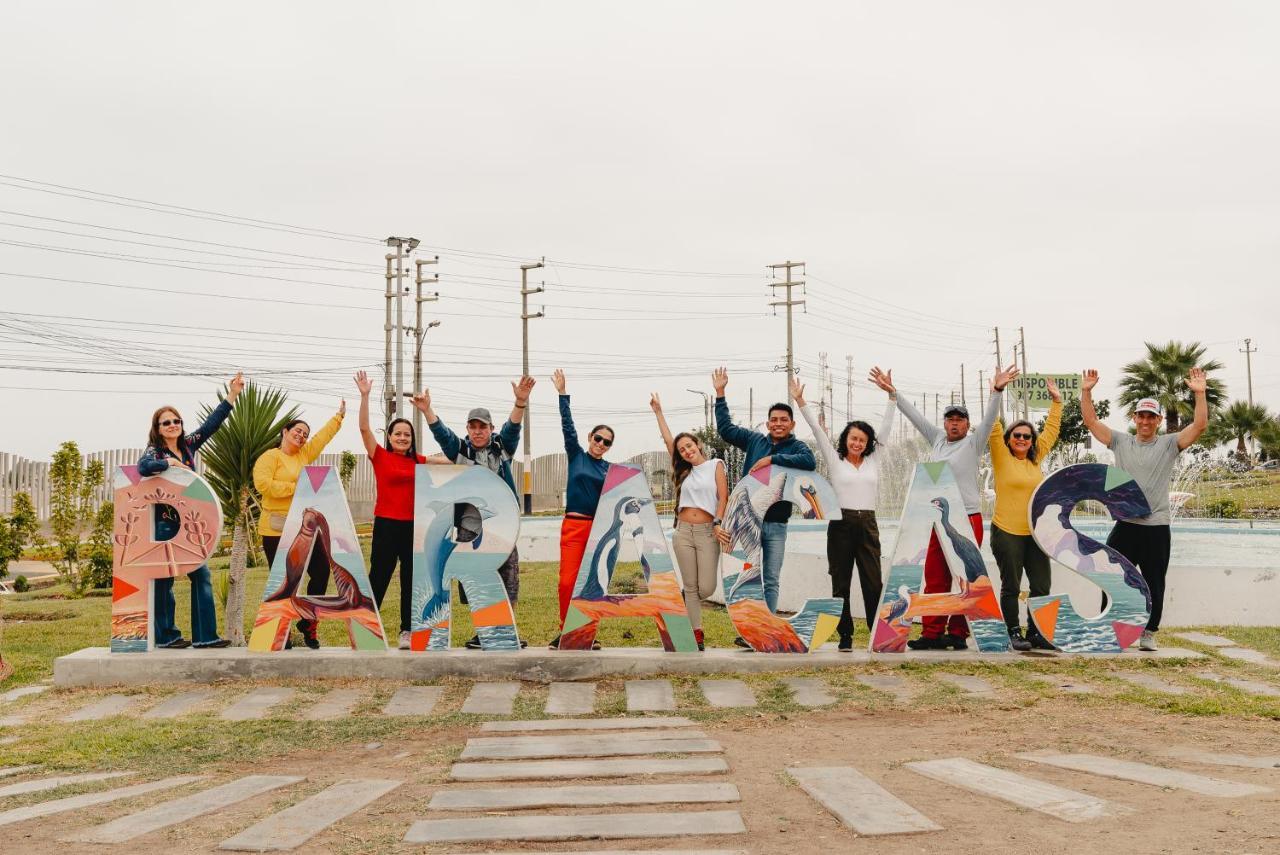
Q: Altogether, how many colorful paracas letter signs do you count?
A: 7